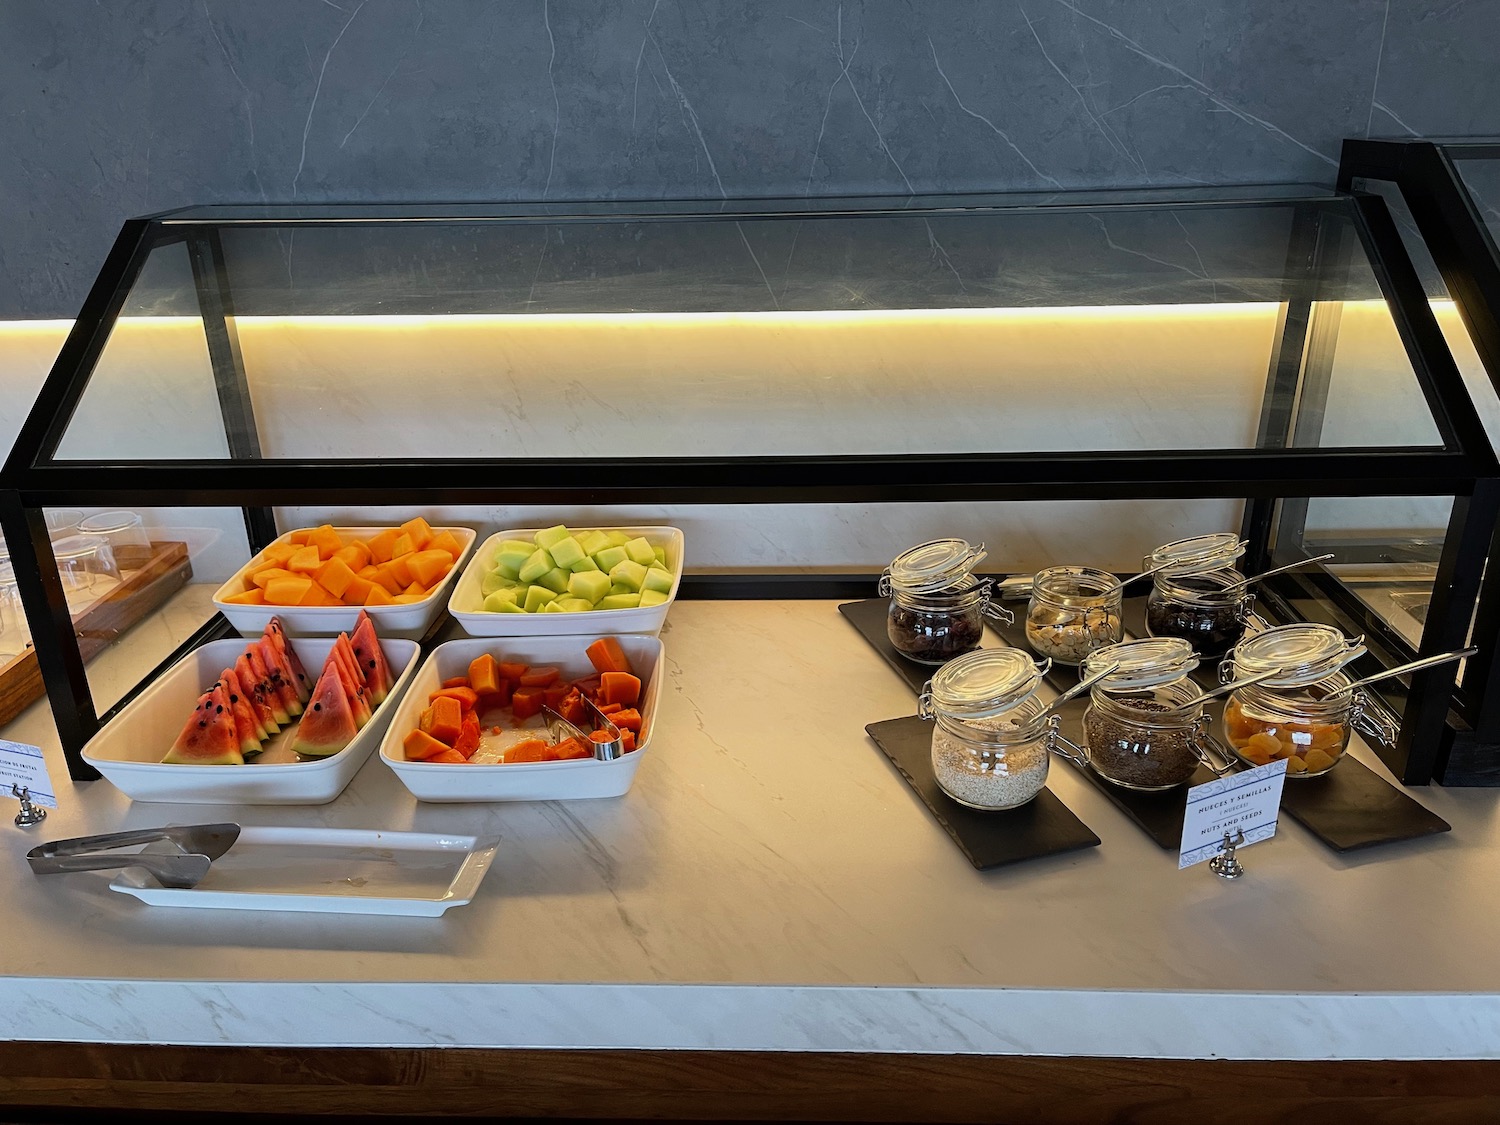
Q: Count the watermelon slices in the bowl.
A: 14